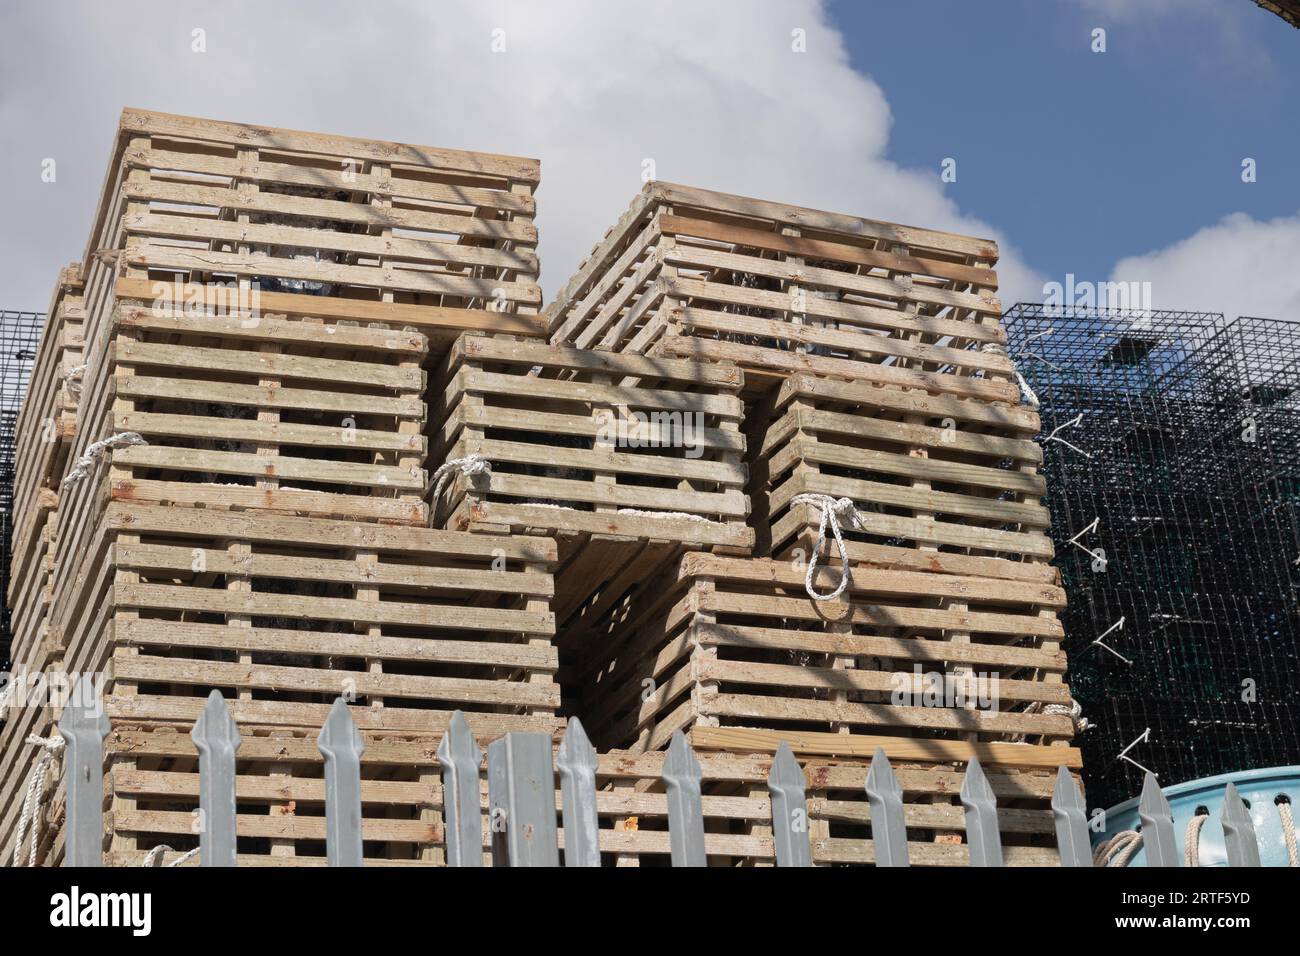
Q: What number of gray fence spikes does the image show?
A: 12